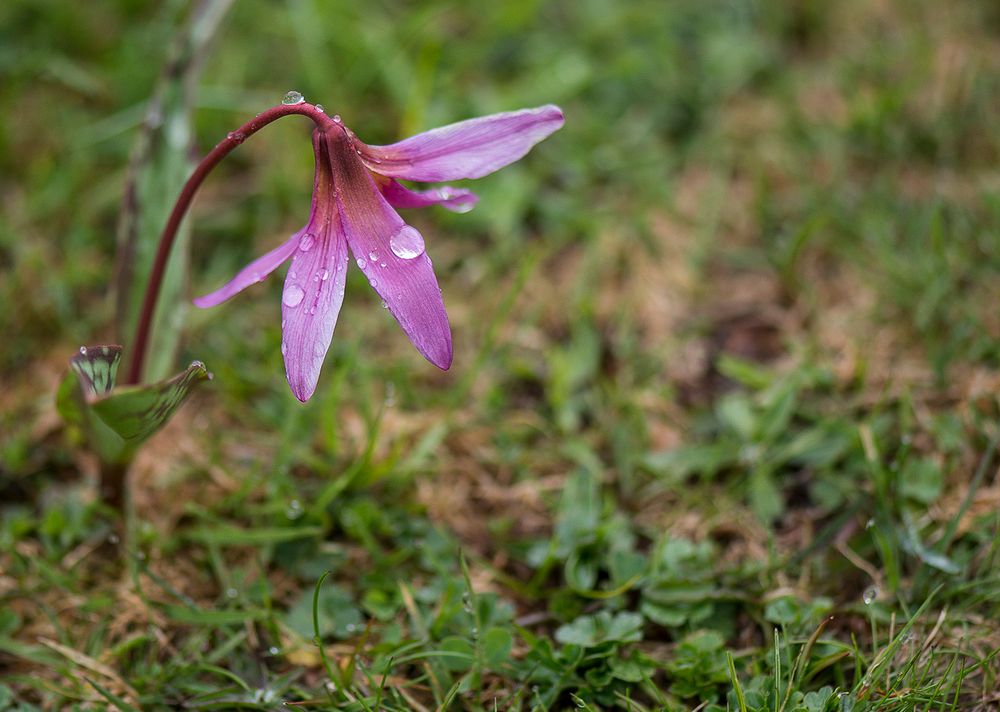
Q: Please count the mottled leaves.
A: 2